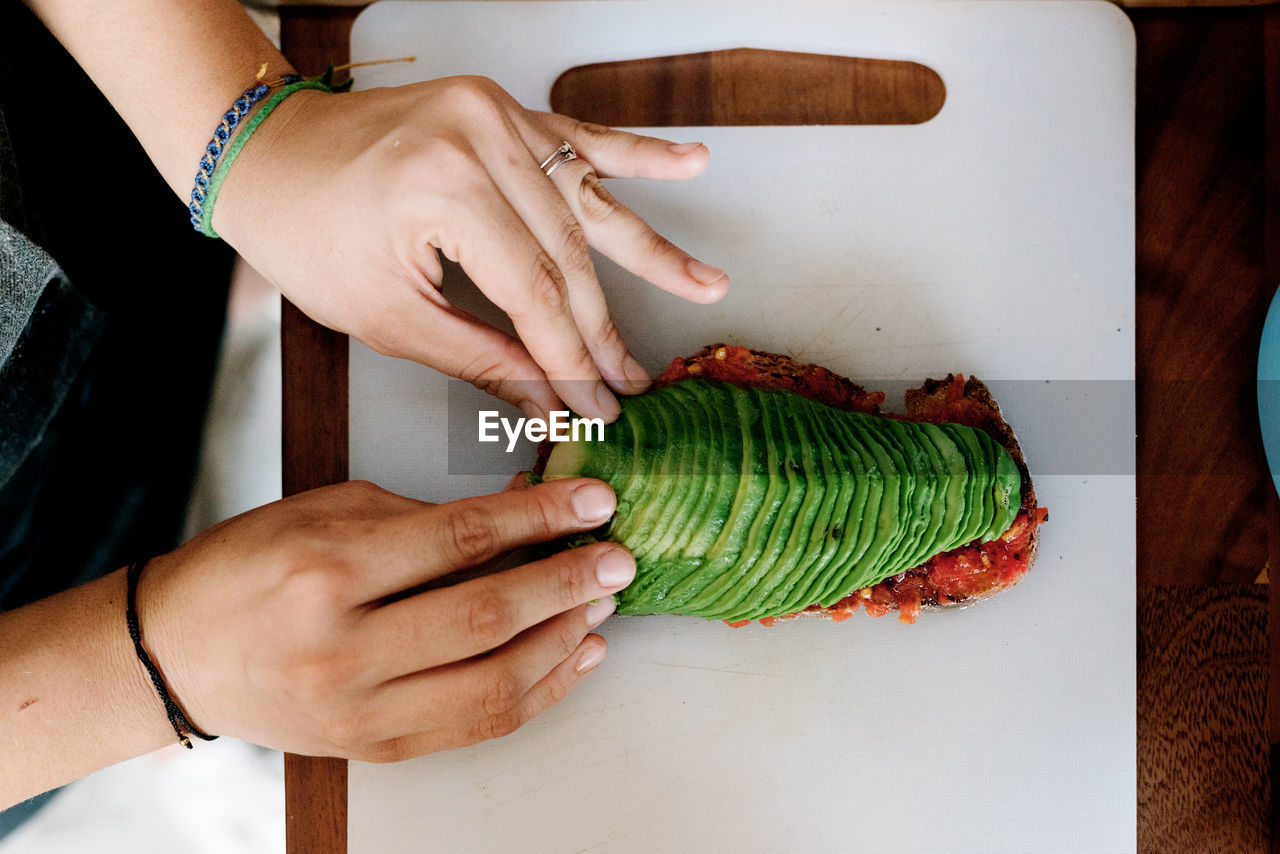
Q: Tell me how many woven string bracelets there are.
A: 3